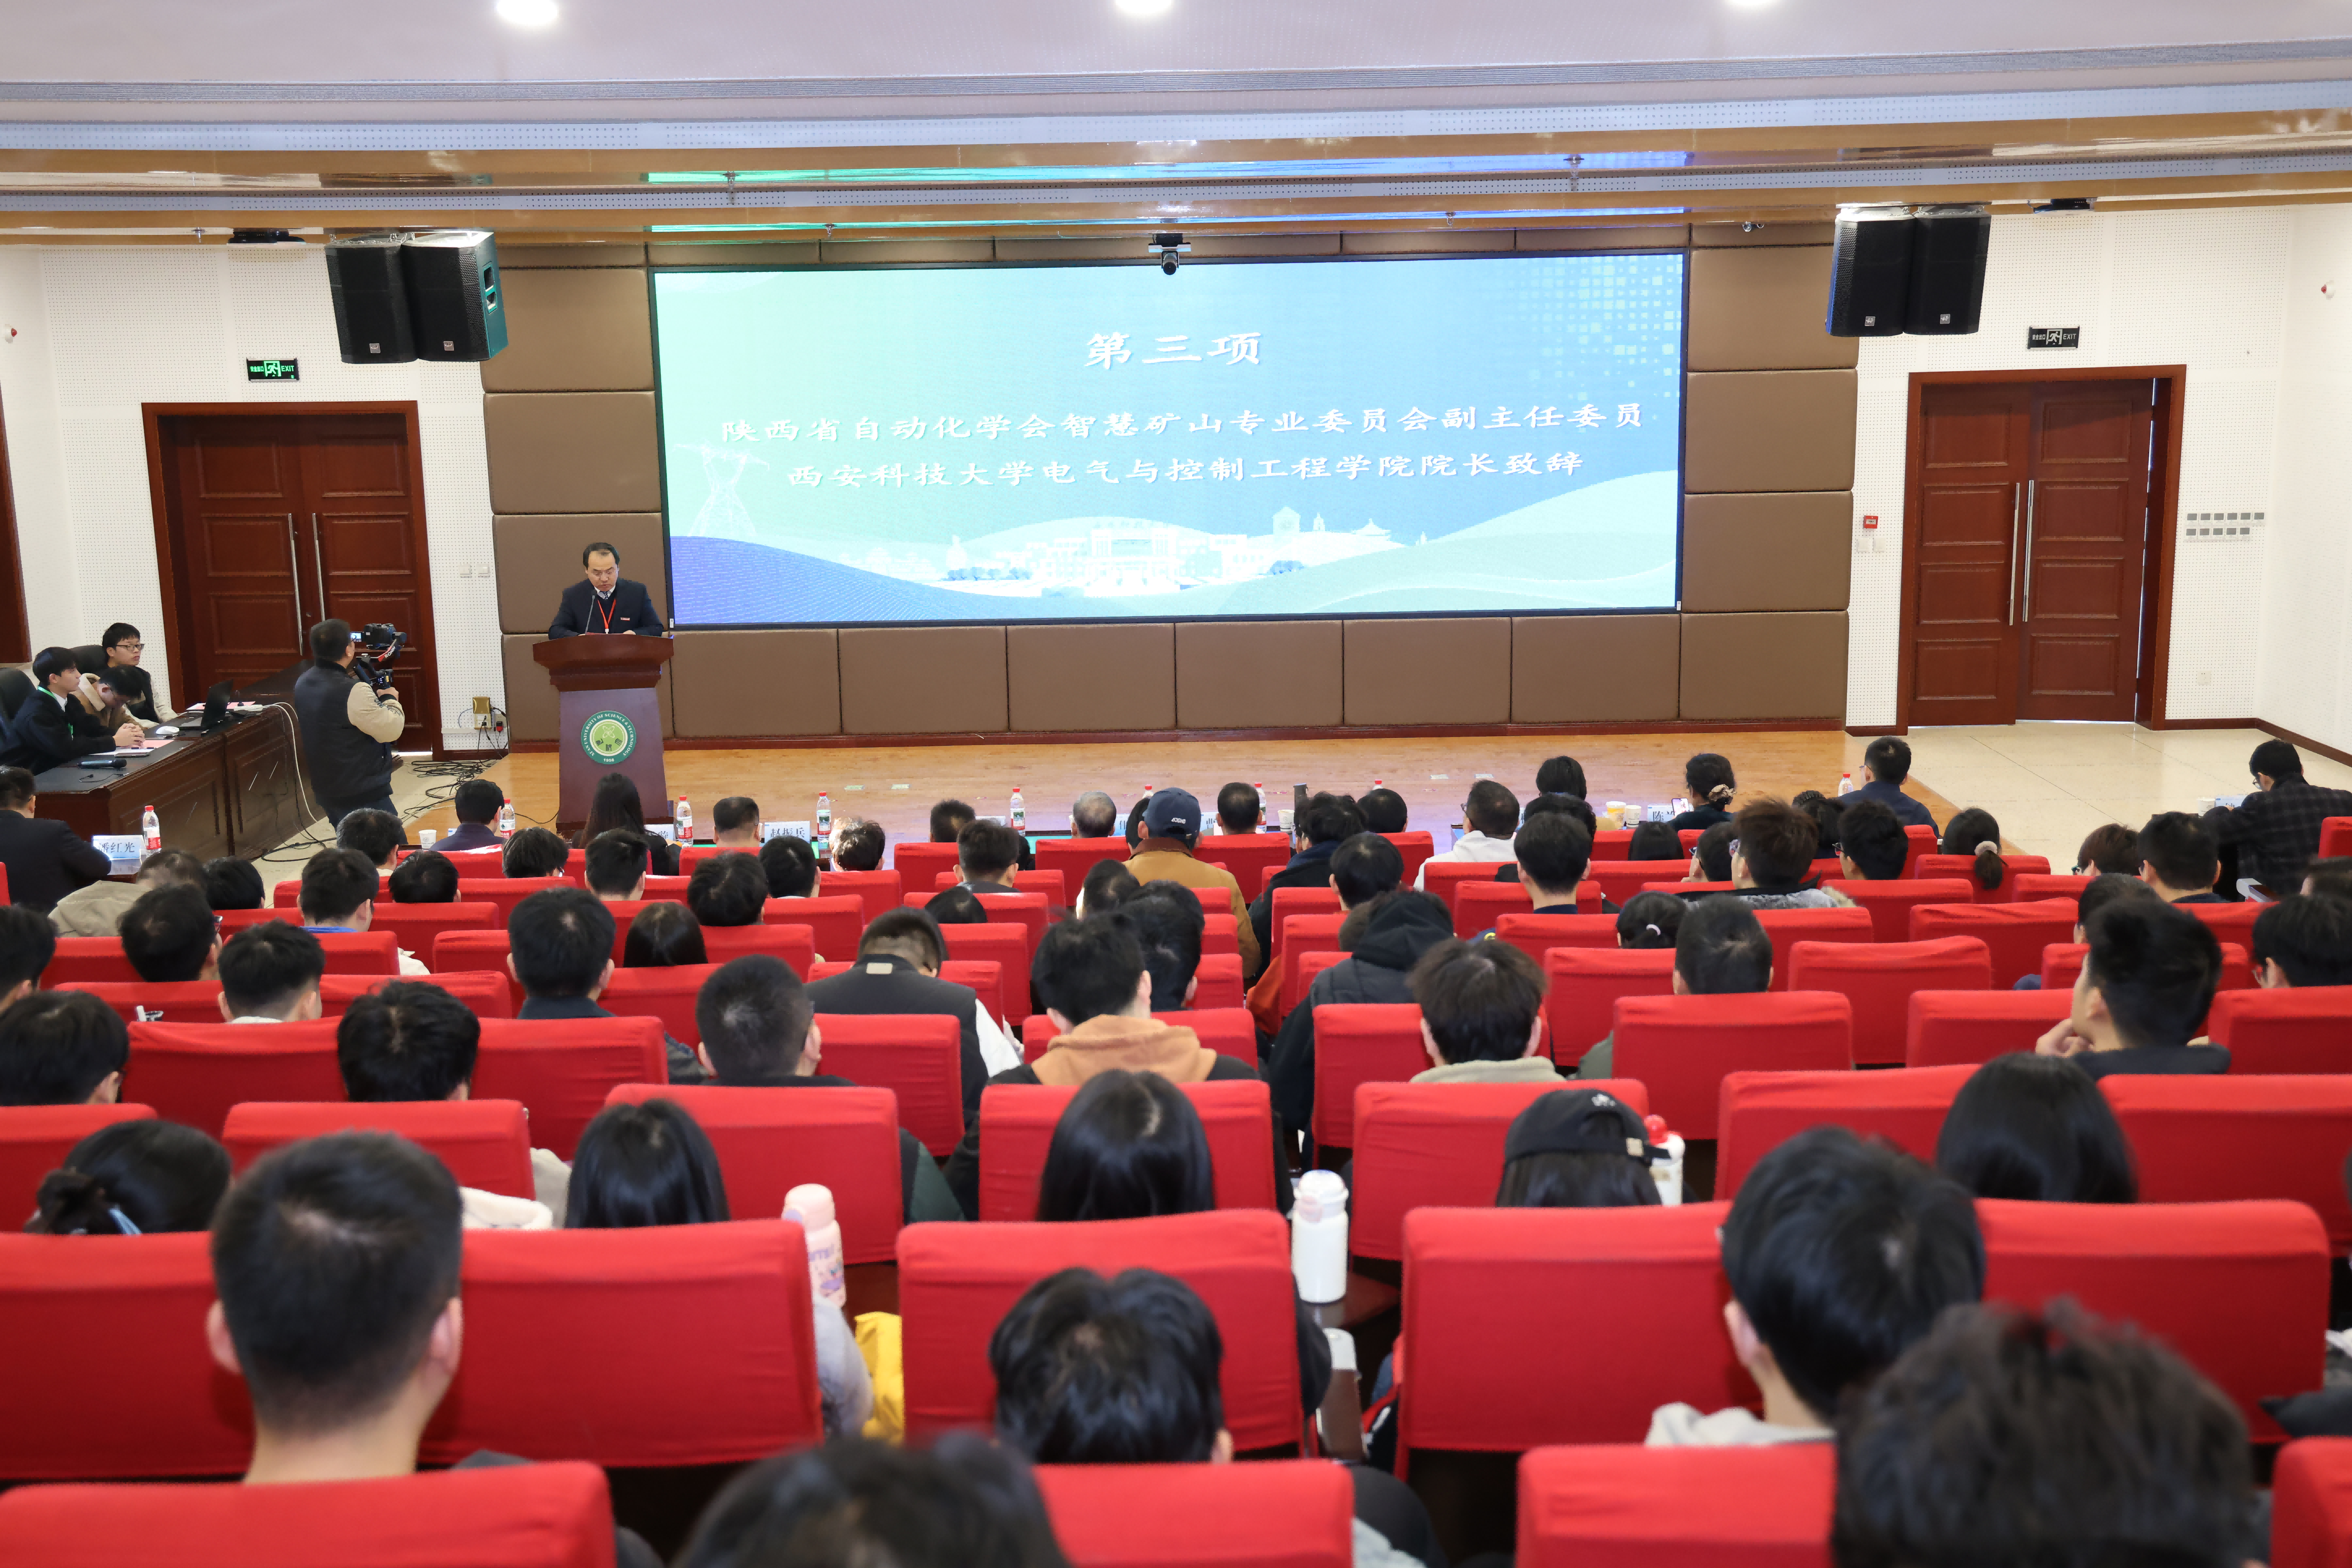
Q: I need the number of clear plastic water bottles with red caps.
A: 9